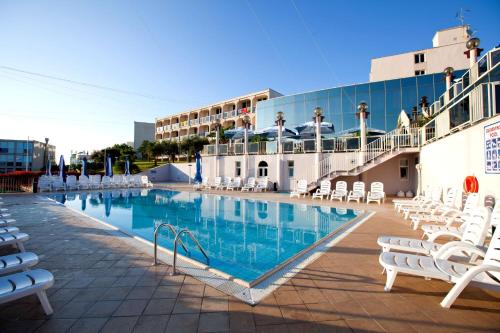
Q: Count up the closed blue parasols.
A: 6